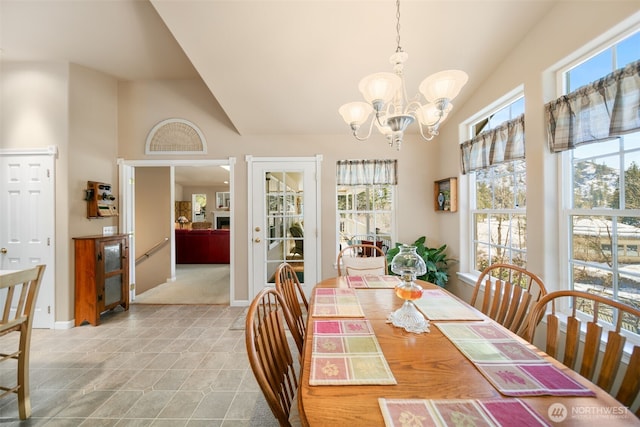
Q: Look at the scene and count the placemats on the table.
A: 6